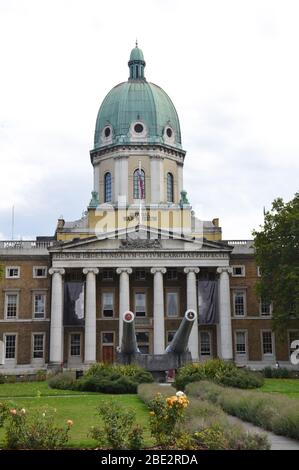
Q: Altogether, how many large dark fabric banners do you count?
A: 2